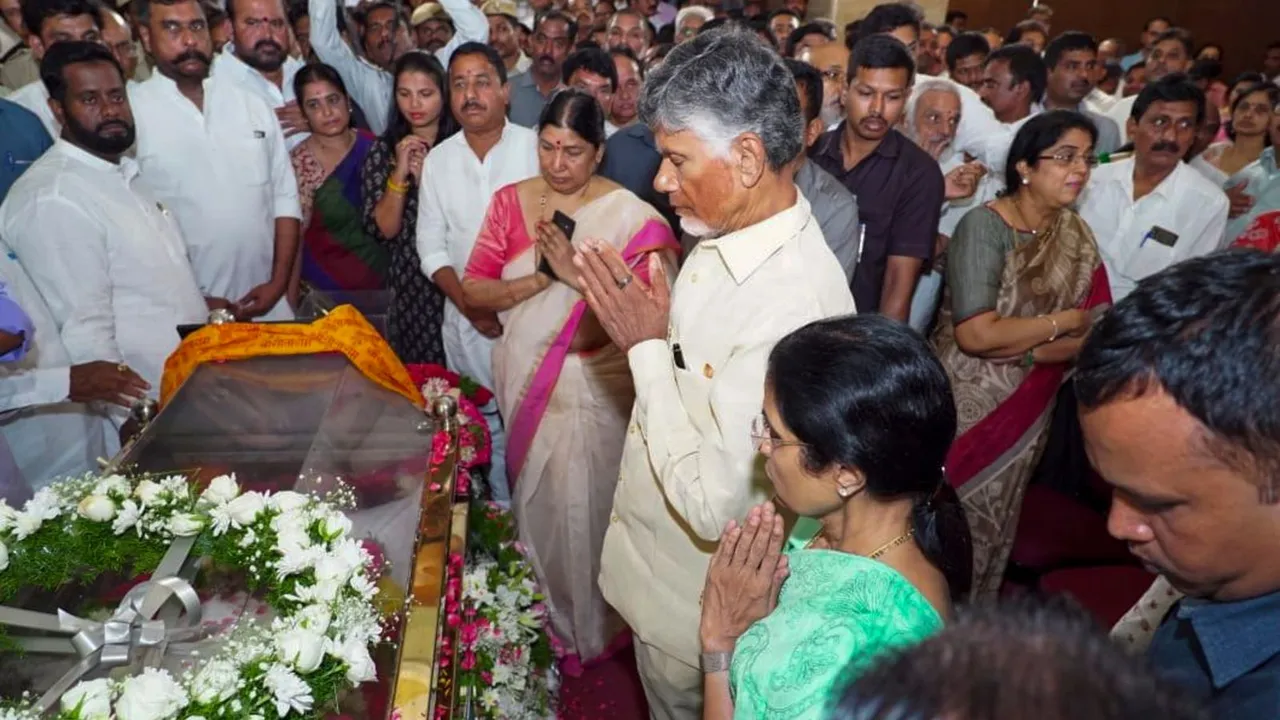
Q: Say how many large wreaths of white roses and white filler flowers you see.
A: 1